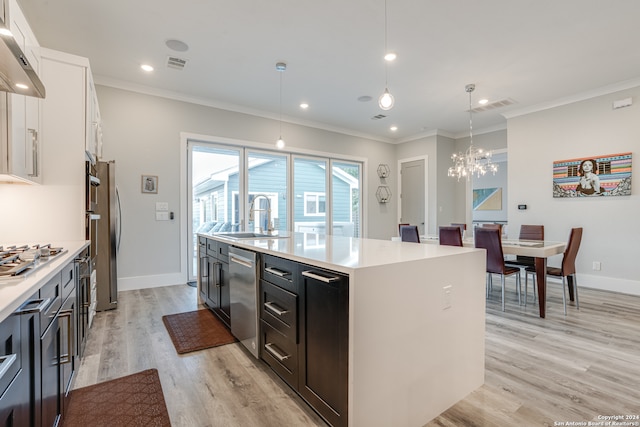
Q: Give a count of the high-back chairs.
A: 8